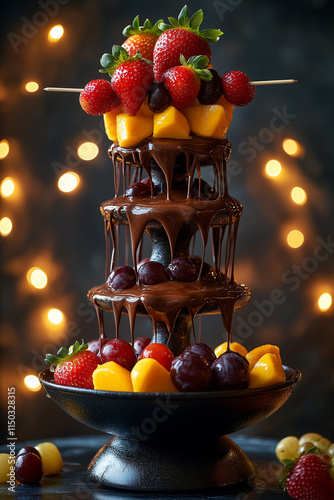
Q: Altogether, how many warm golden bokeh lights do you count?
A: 15